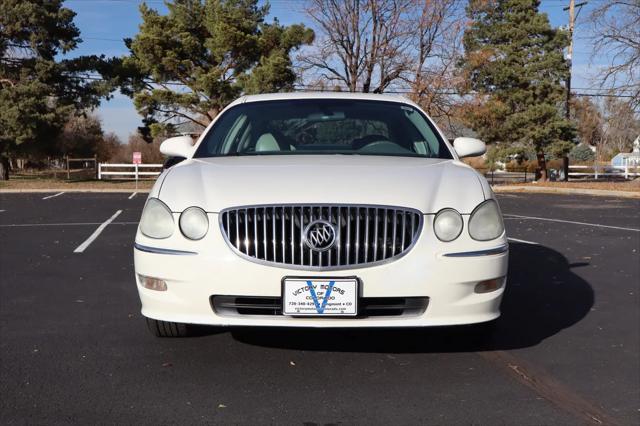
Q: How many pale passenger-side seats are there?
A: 1